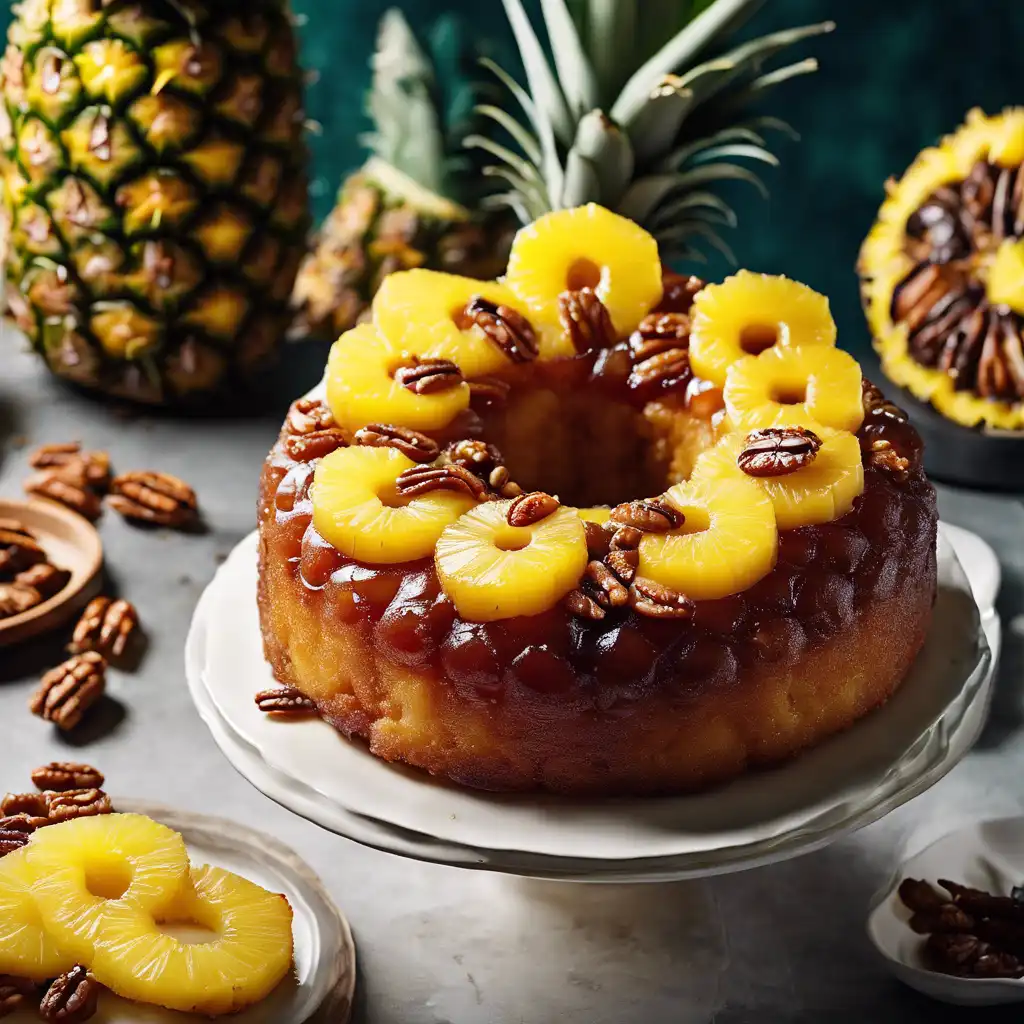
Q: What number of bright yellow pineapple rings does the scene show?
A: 12